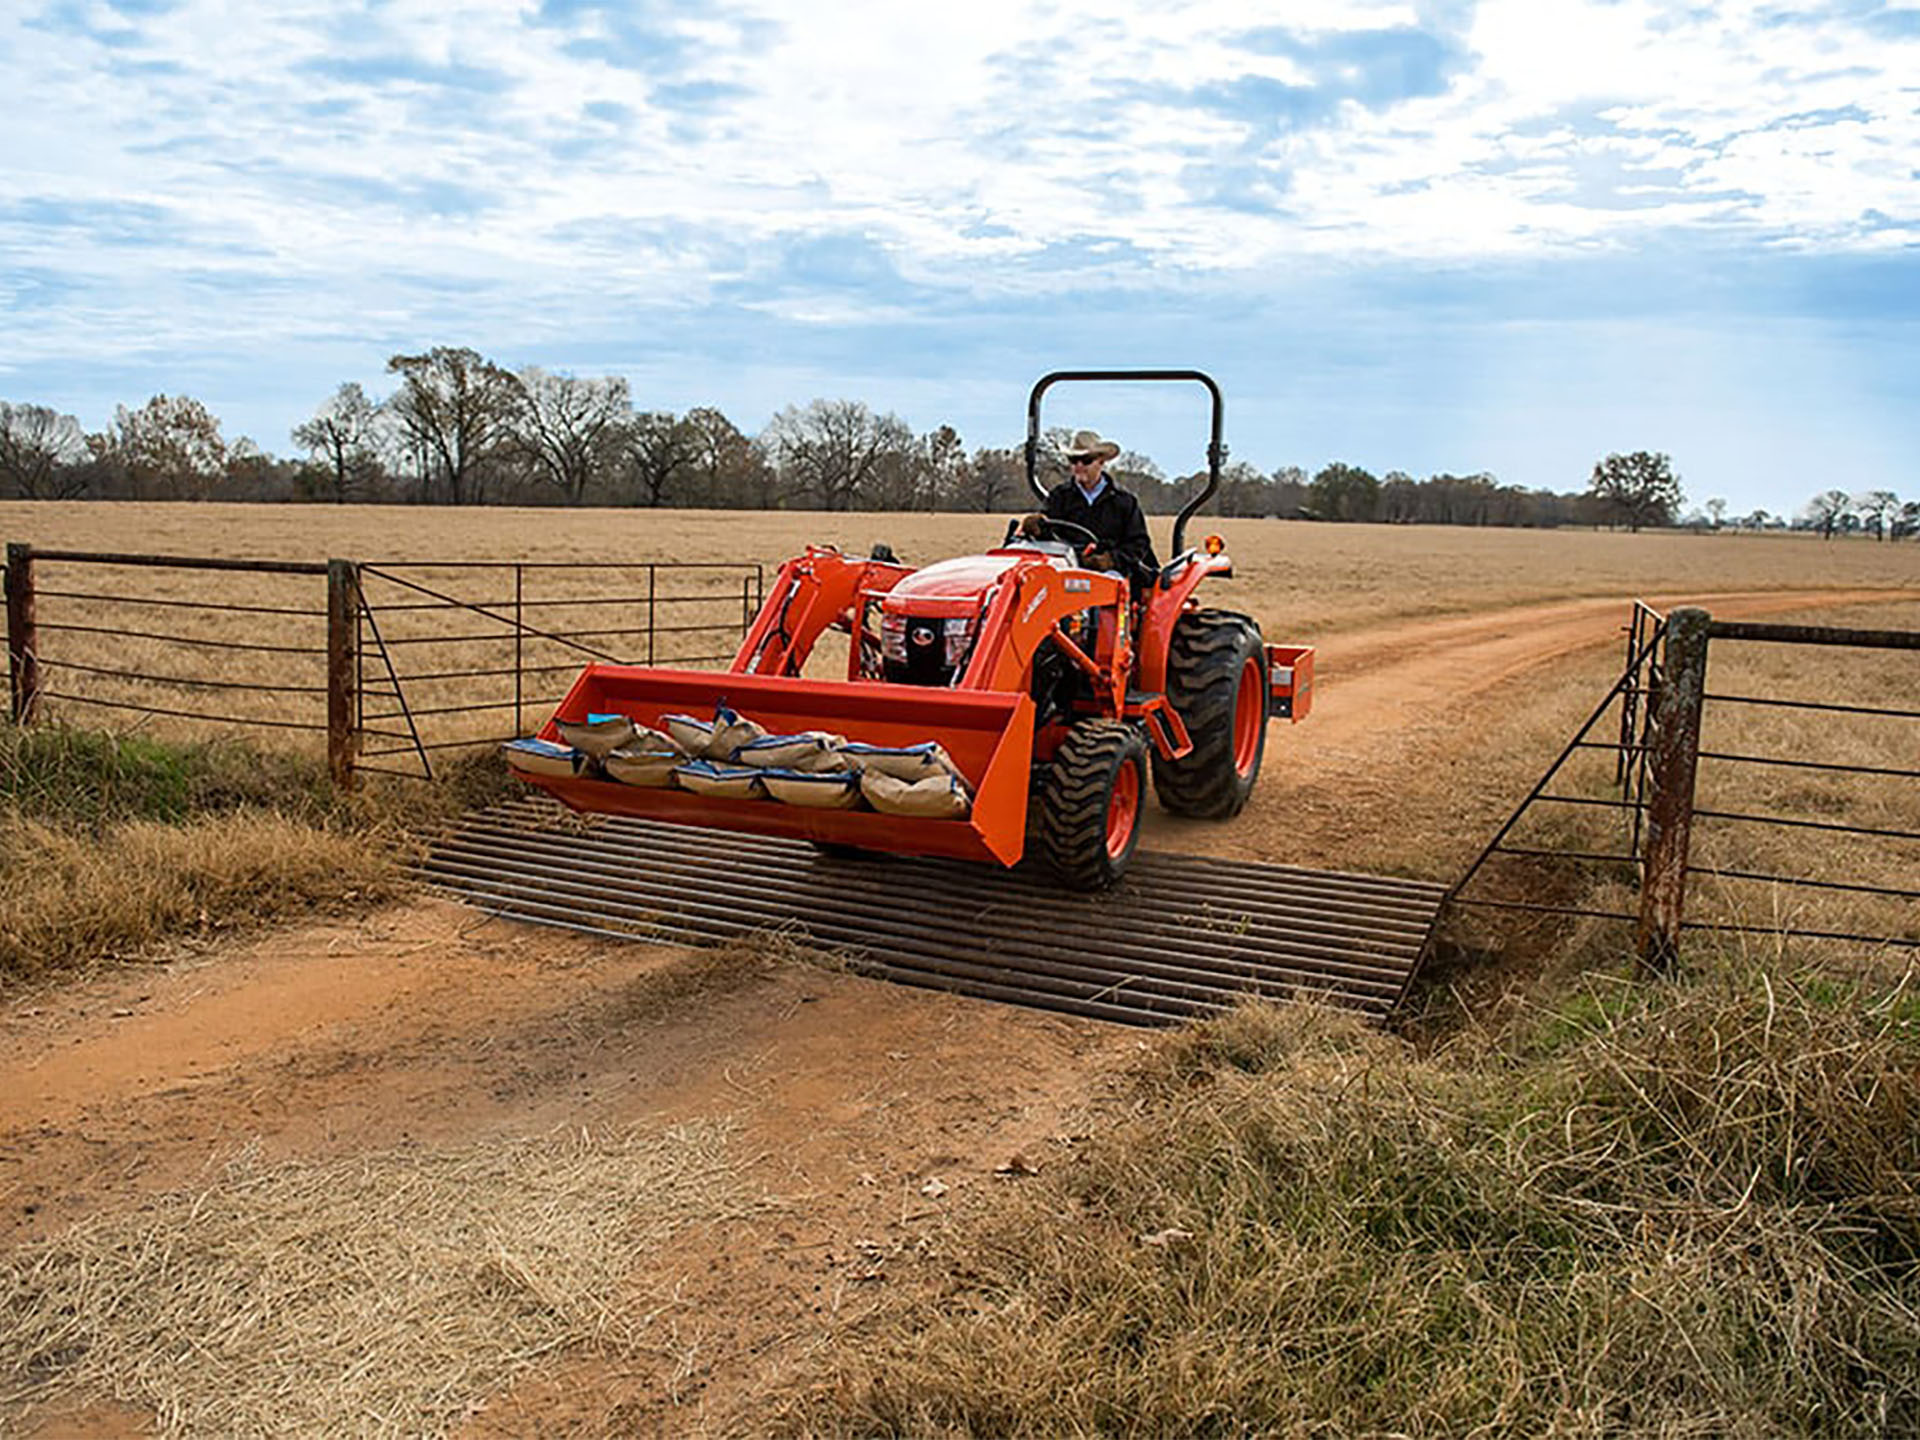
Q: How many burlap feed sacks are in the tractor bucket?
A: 10